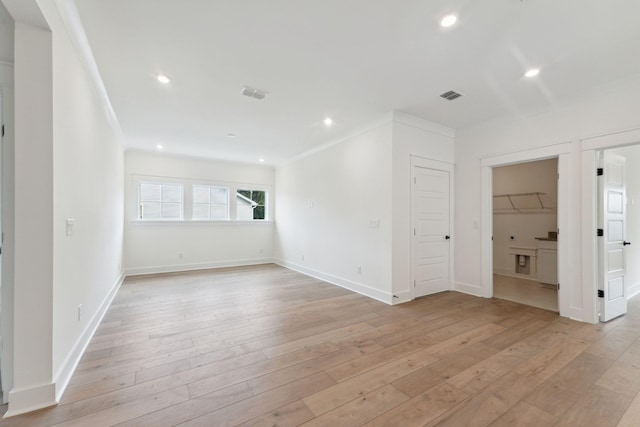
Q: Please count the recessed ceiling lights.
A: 6